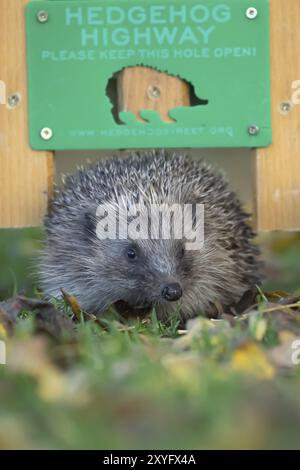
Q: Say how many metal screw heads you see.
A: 7